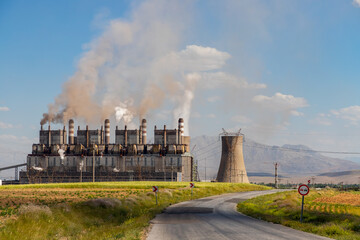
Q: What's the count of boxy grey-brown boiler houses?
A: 4